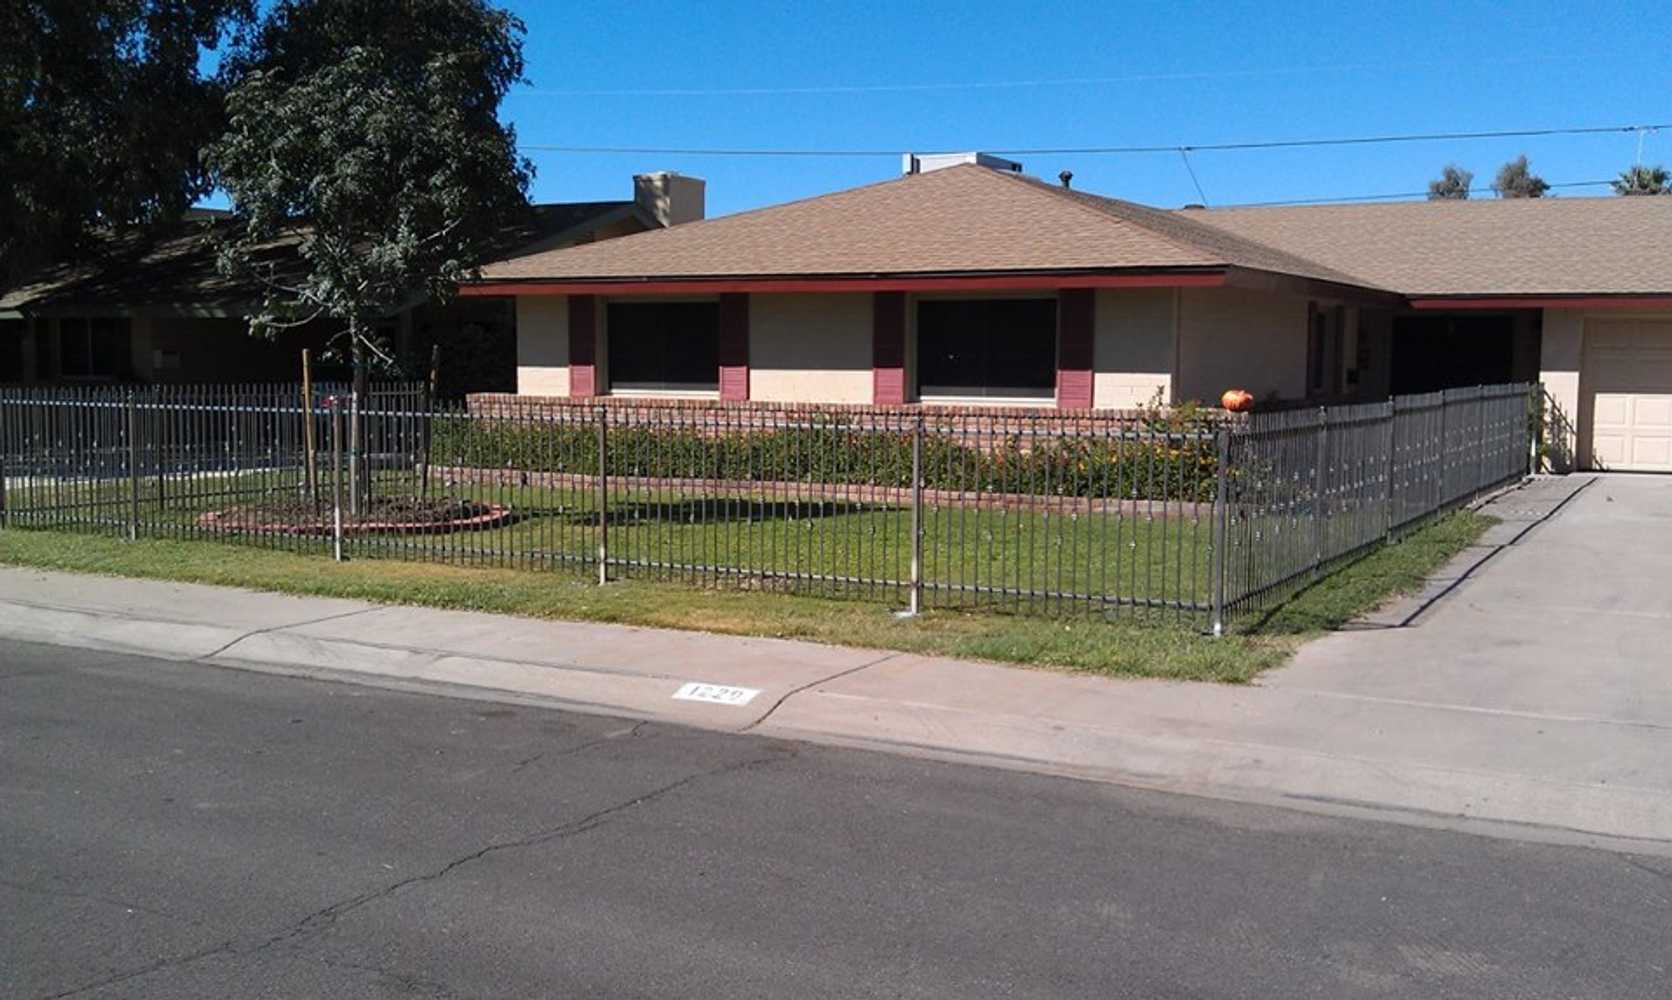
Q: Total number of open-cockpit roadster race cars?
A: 0